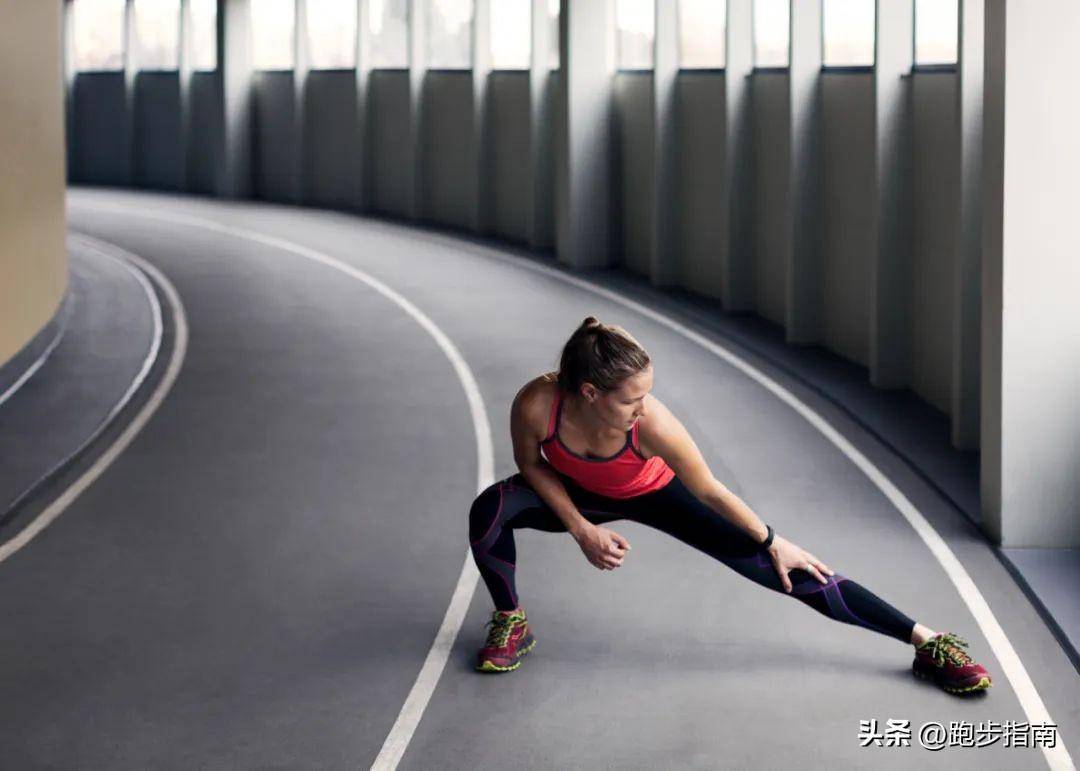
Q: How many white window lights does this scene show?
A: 14